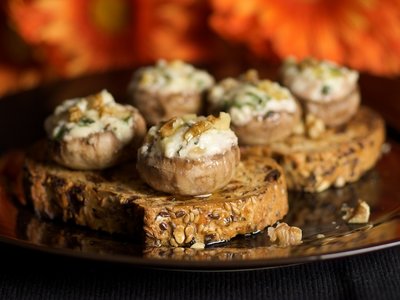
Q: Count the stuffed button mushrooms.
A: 5